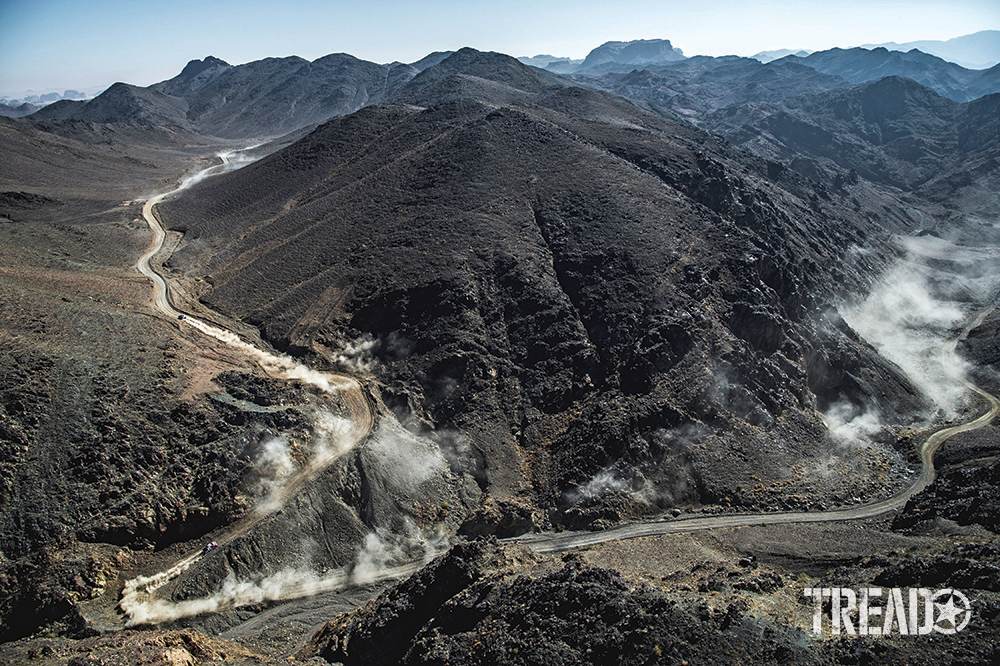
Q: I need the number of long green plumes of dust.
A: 0